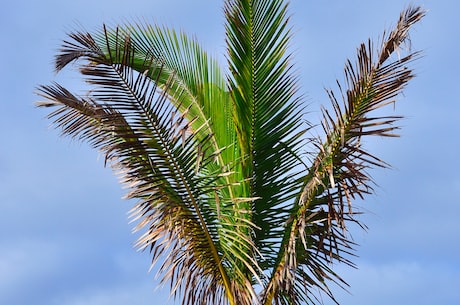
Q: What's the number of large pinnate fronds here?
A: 5